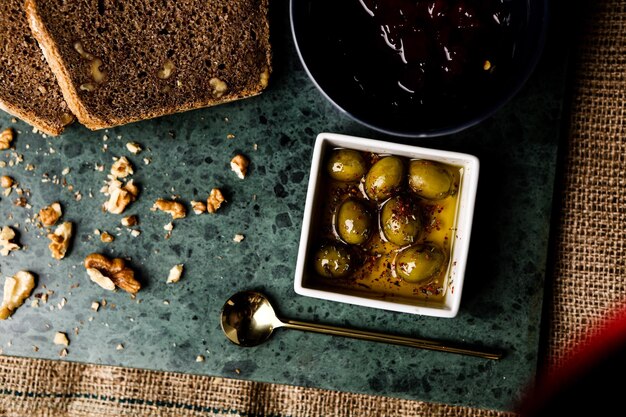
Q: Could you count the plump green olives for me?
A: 7